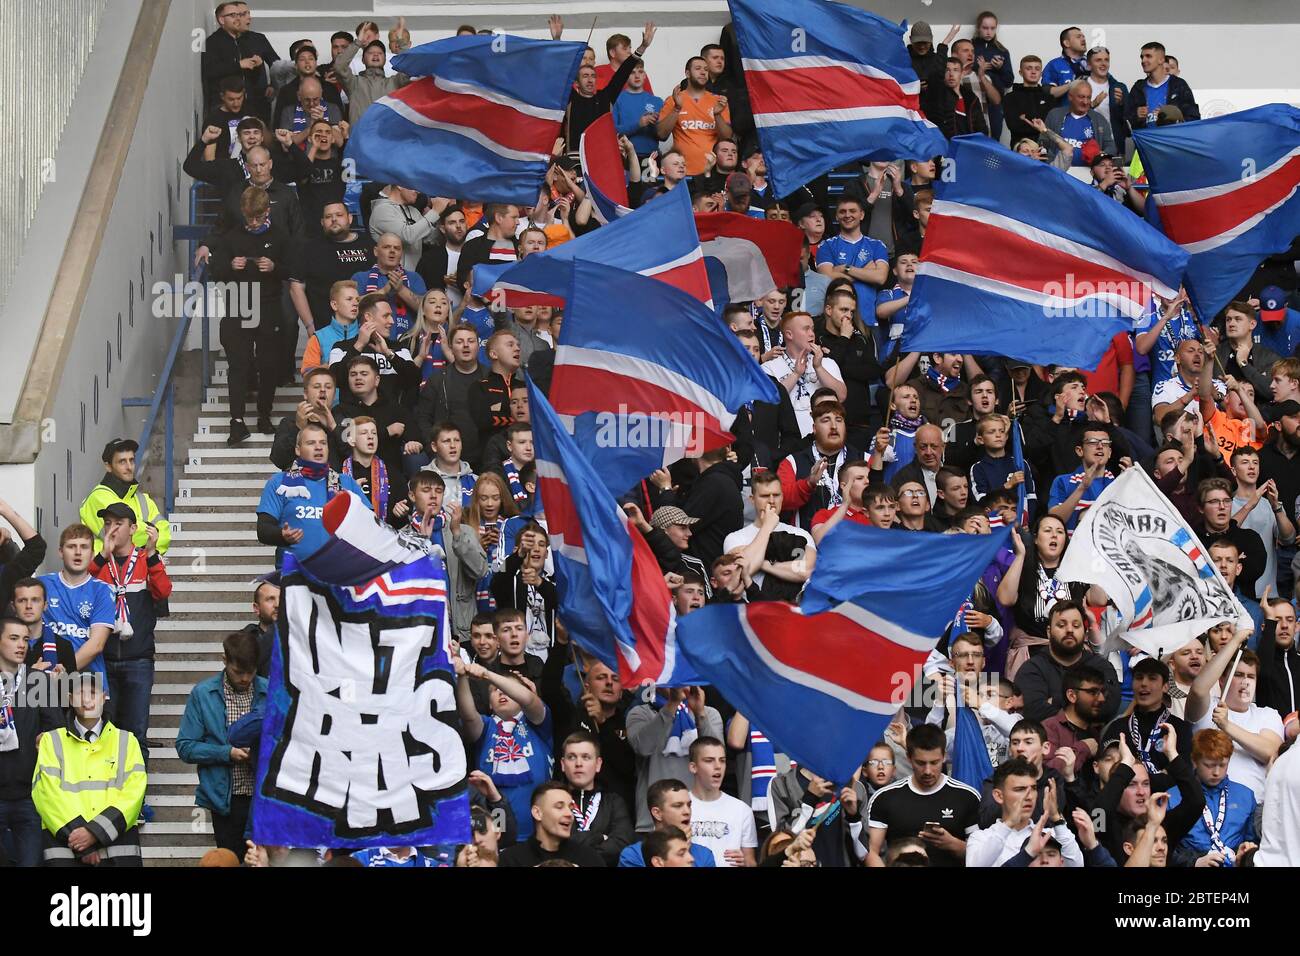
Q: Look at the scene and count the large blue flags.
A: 8